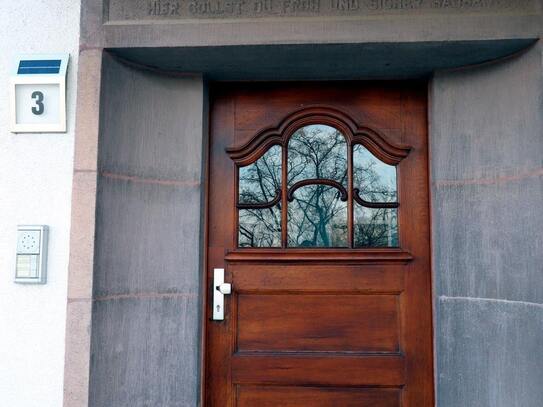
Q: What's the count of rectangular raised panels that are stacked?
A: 2